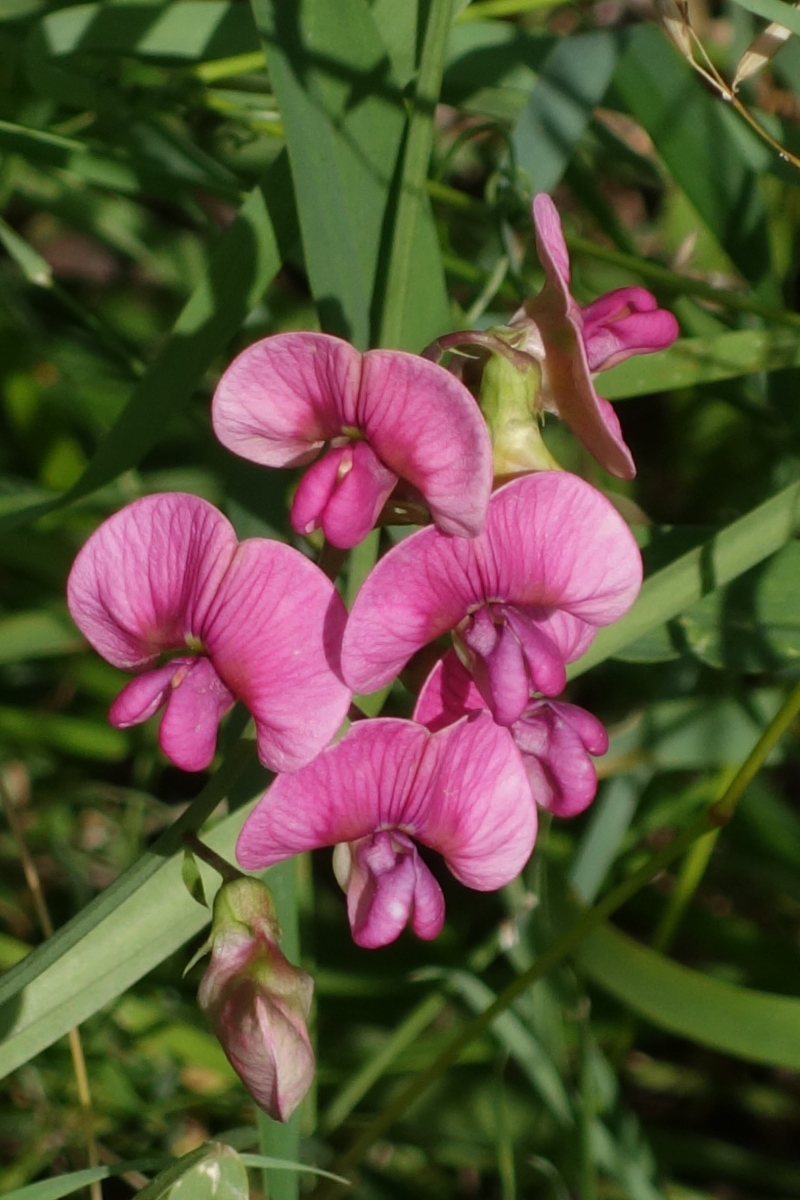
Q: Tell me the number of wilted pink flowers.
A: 1